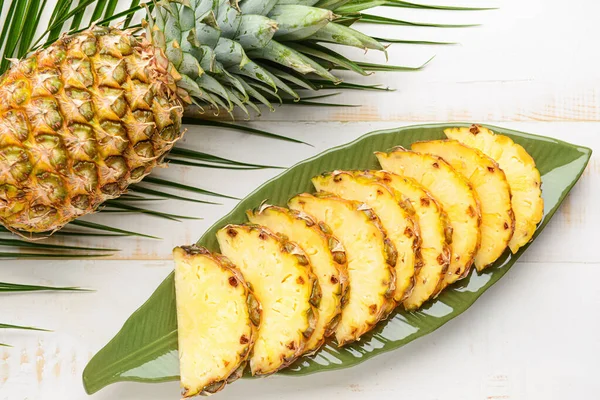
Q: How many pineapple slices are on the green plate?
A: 9